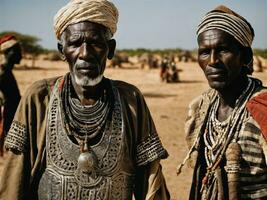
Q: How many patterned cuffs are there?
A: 2